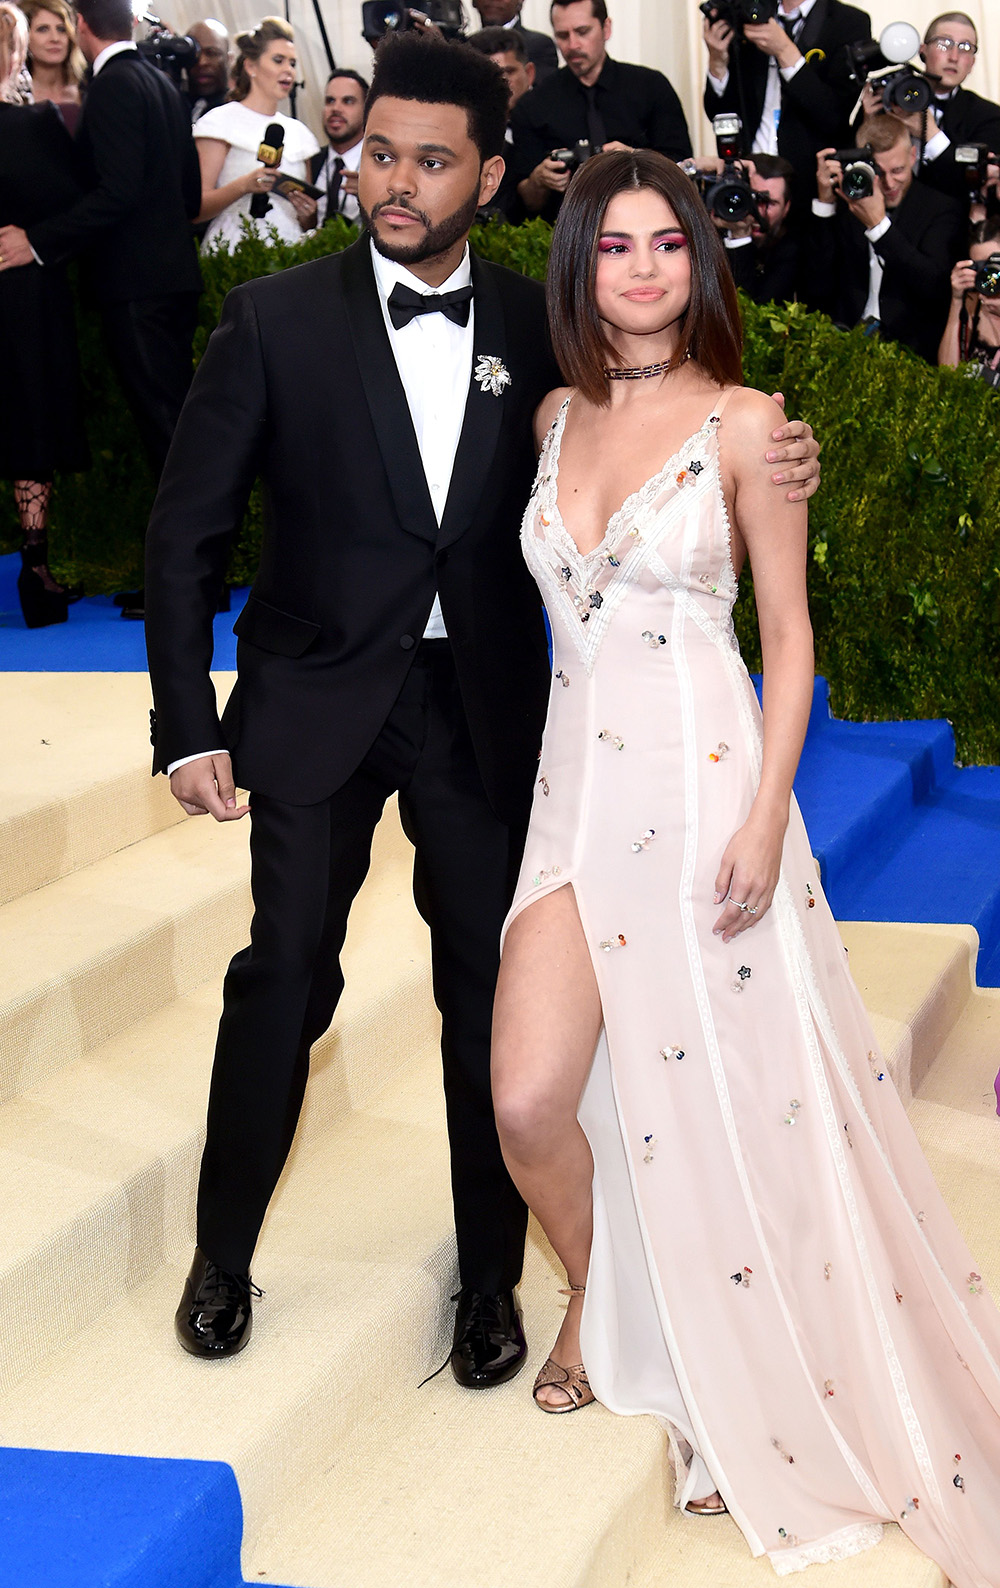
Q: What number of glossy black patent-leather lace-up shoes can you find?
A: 2